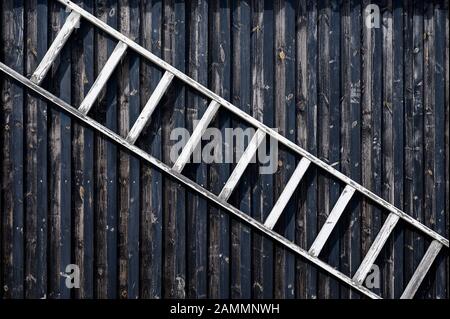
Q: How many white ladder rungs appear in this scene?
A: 9